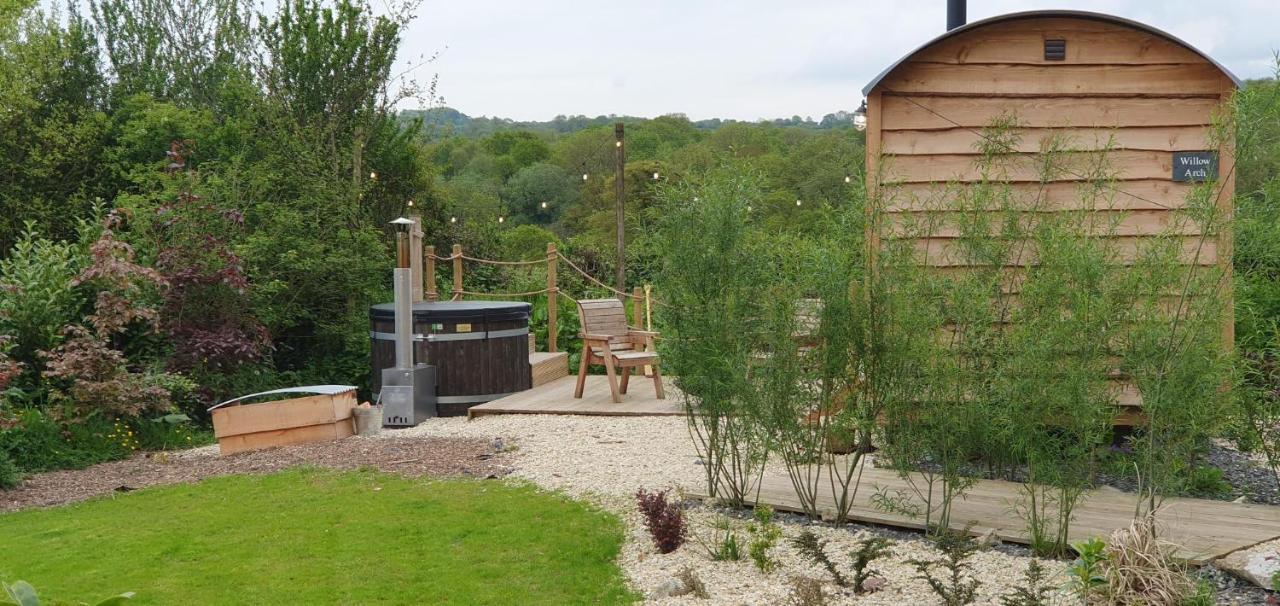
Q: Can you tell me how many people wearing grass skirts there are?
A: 0